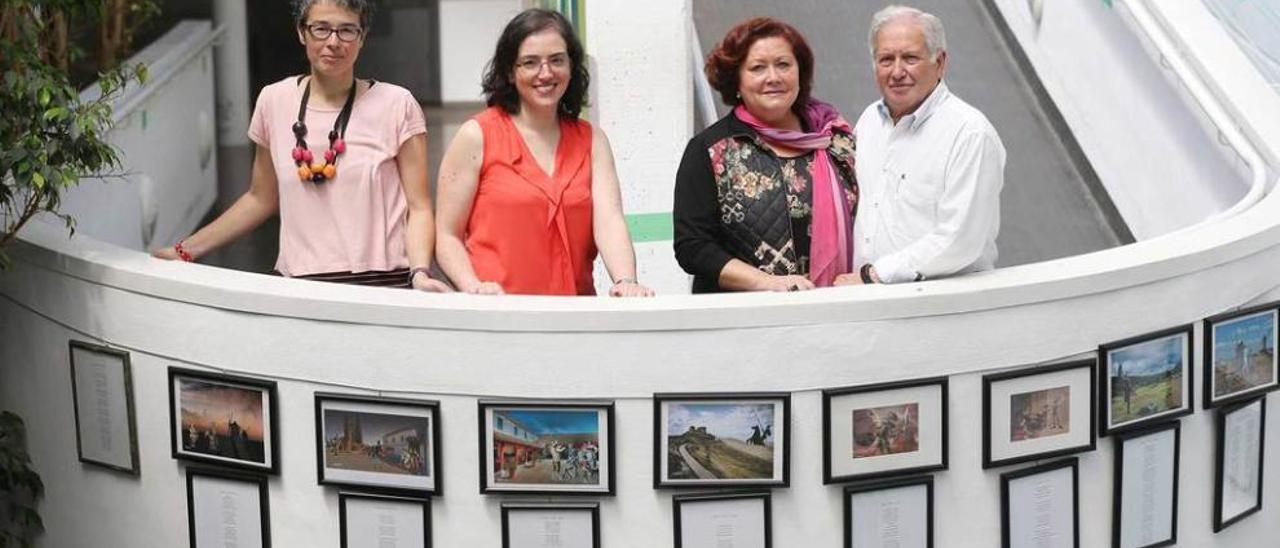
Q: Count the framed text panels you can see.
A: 9